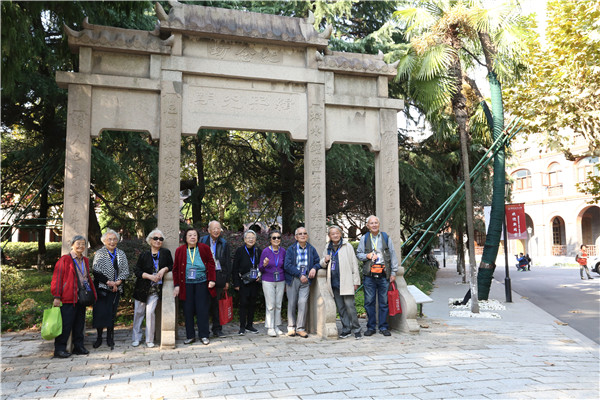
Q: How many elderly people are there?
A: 10